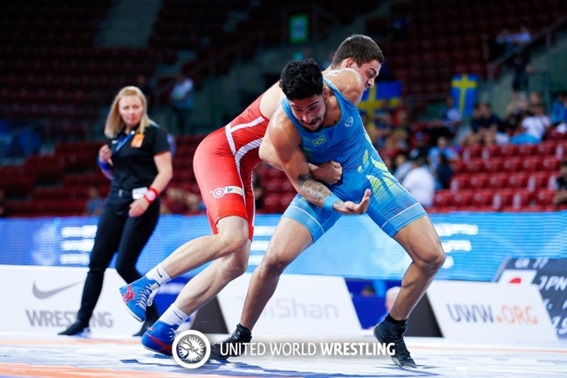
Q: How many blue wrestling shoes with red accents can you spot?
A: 2